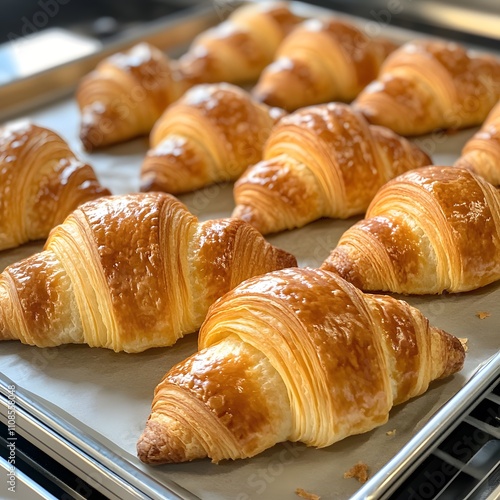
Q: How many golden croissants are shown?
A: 11